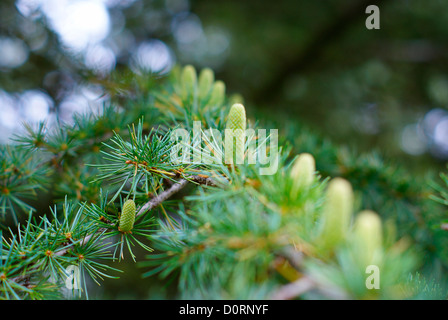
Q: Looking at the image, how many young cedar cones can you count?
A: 8